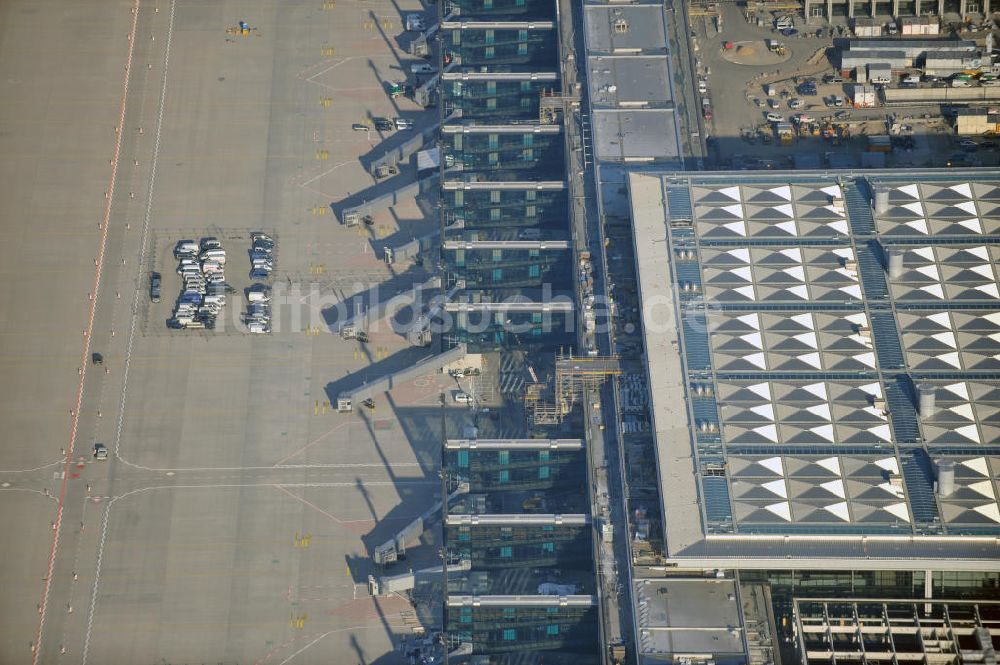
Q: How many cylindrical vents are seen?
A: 4